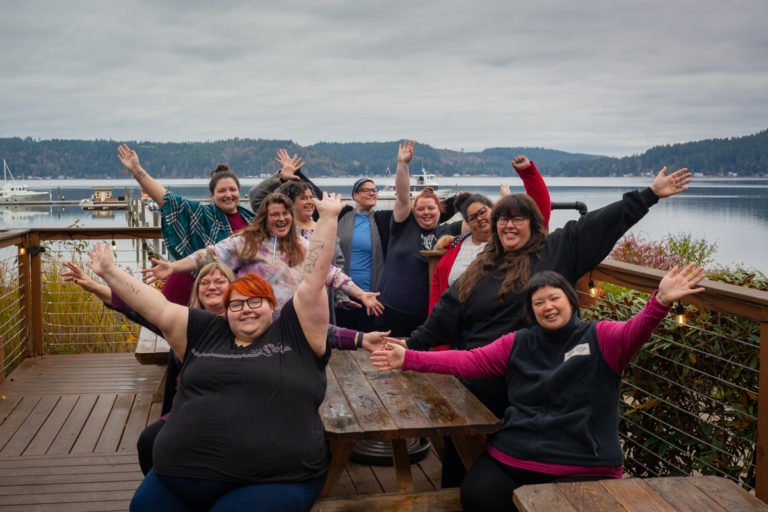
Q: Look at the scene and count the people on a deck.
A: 10